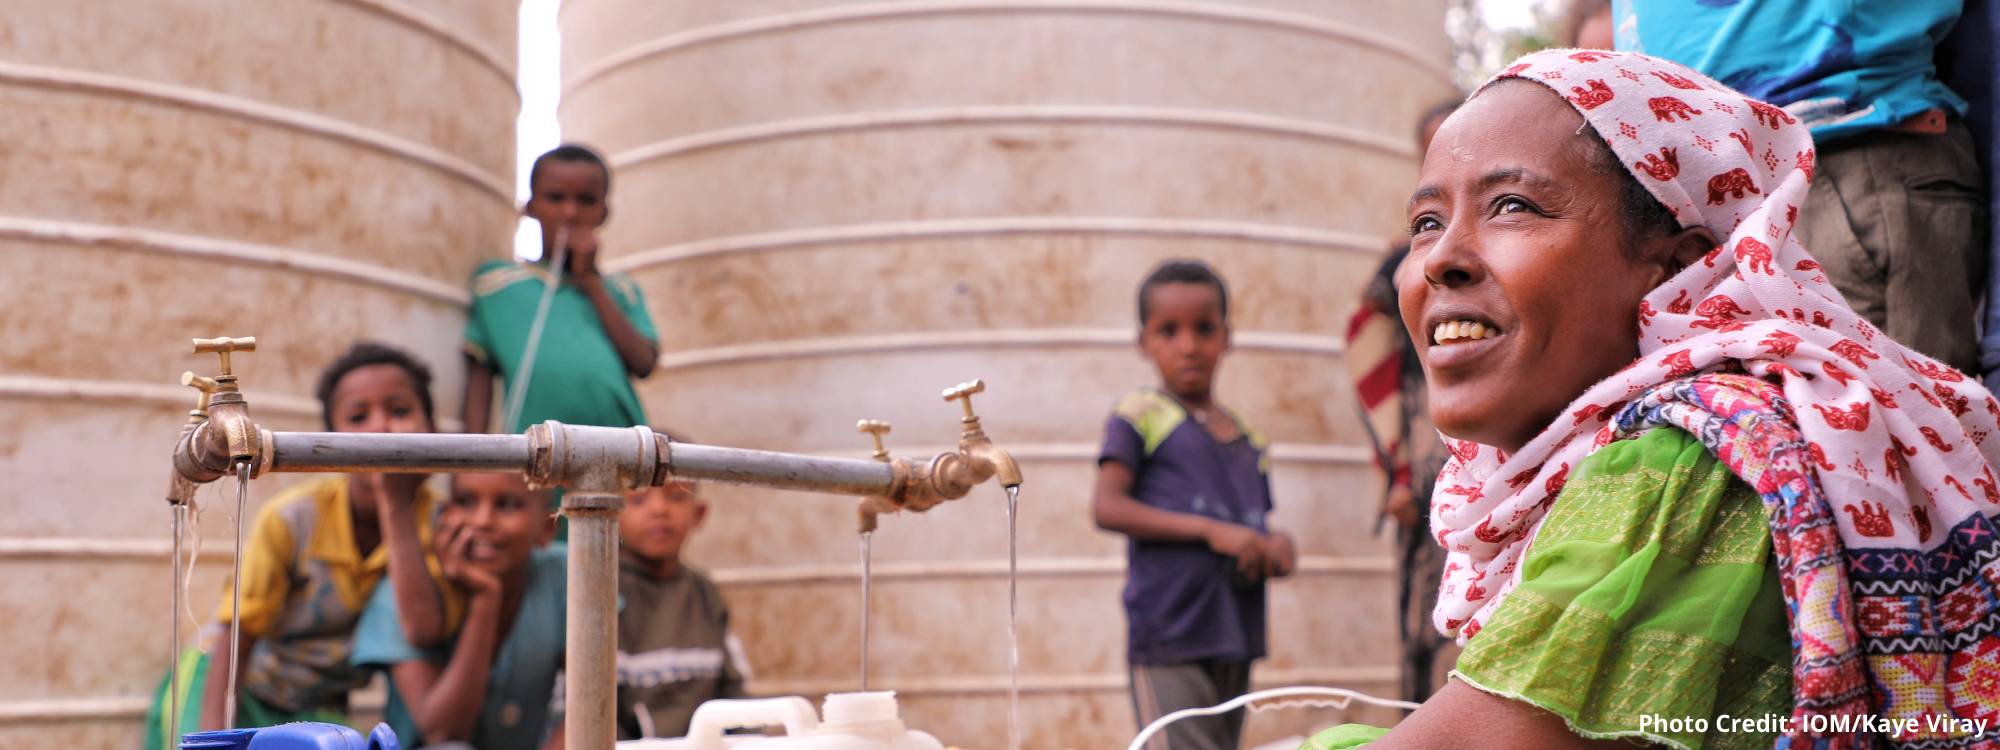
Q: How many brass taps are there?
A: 4